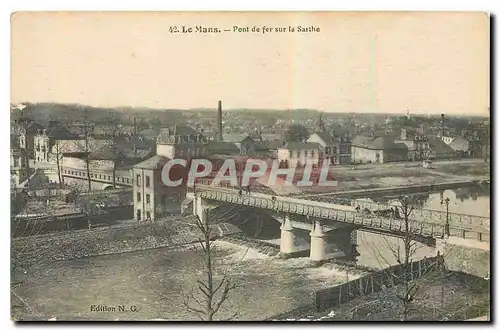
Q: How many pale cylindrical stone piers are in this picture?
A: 2